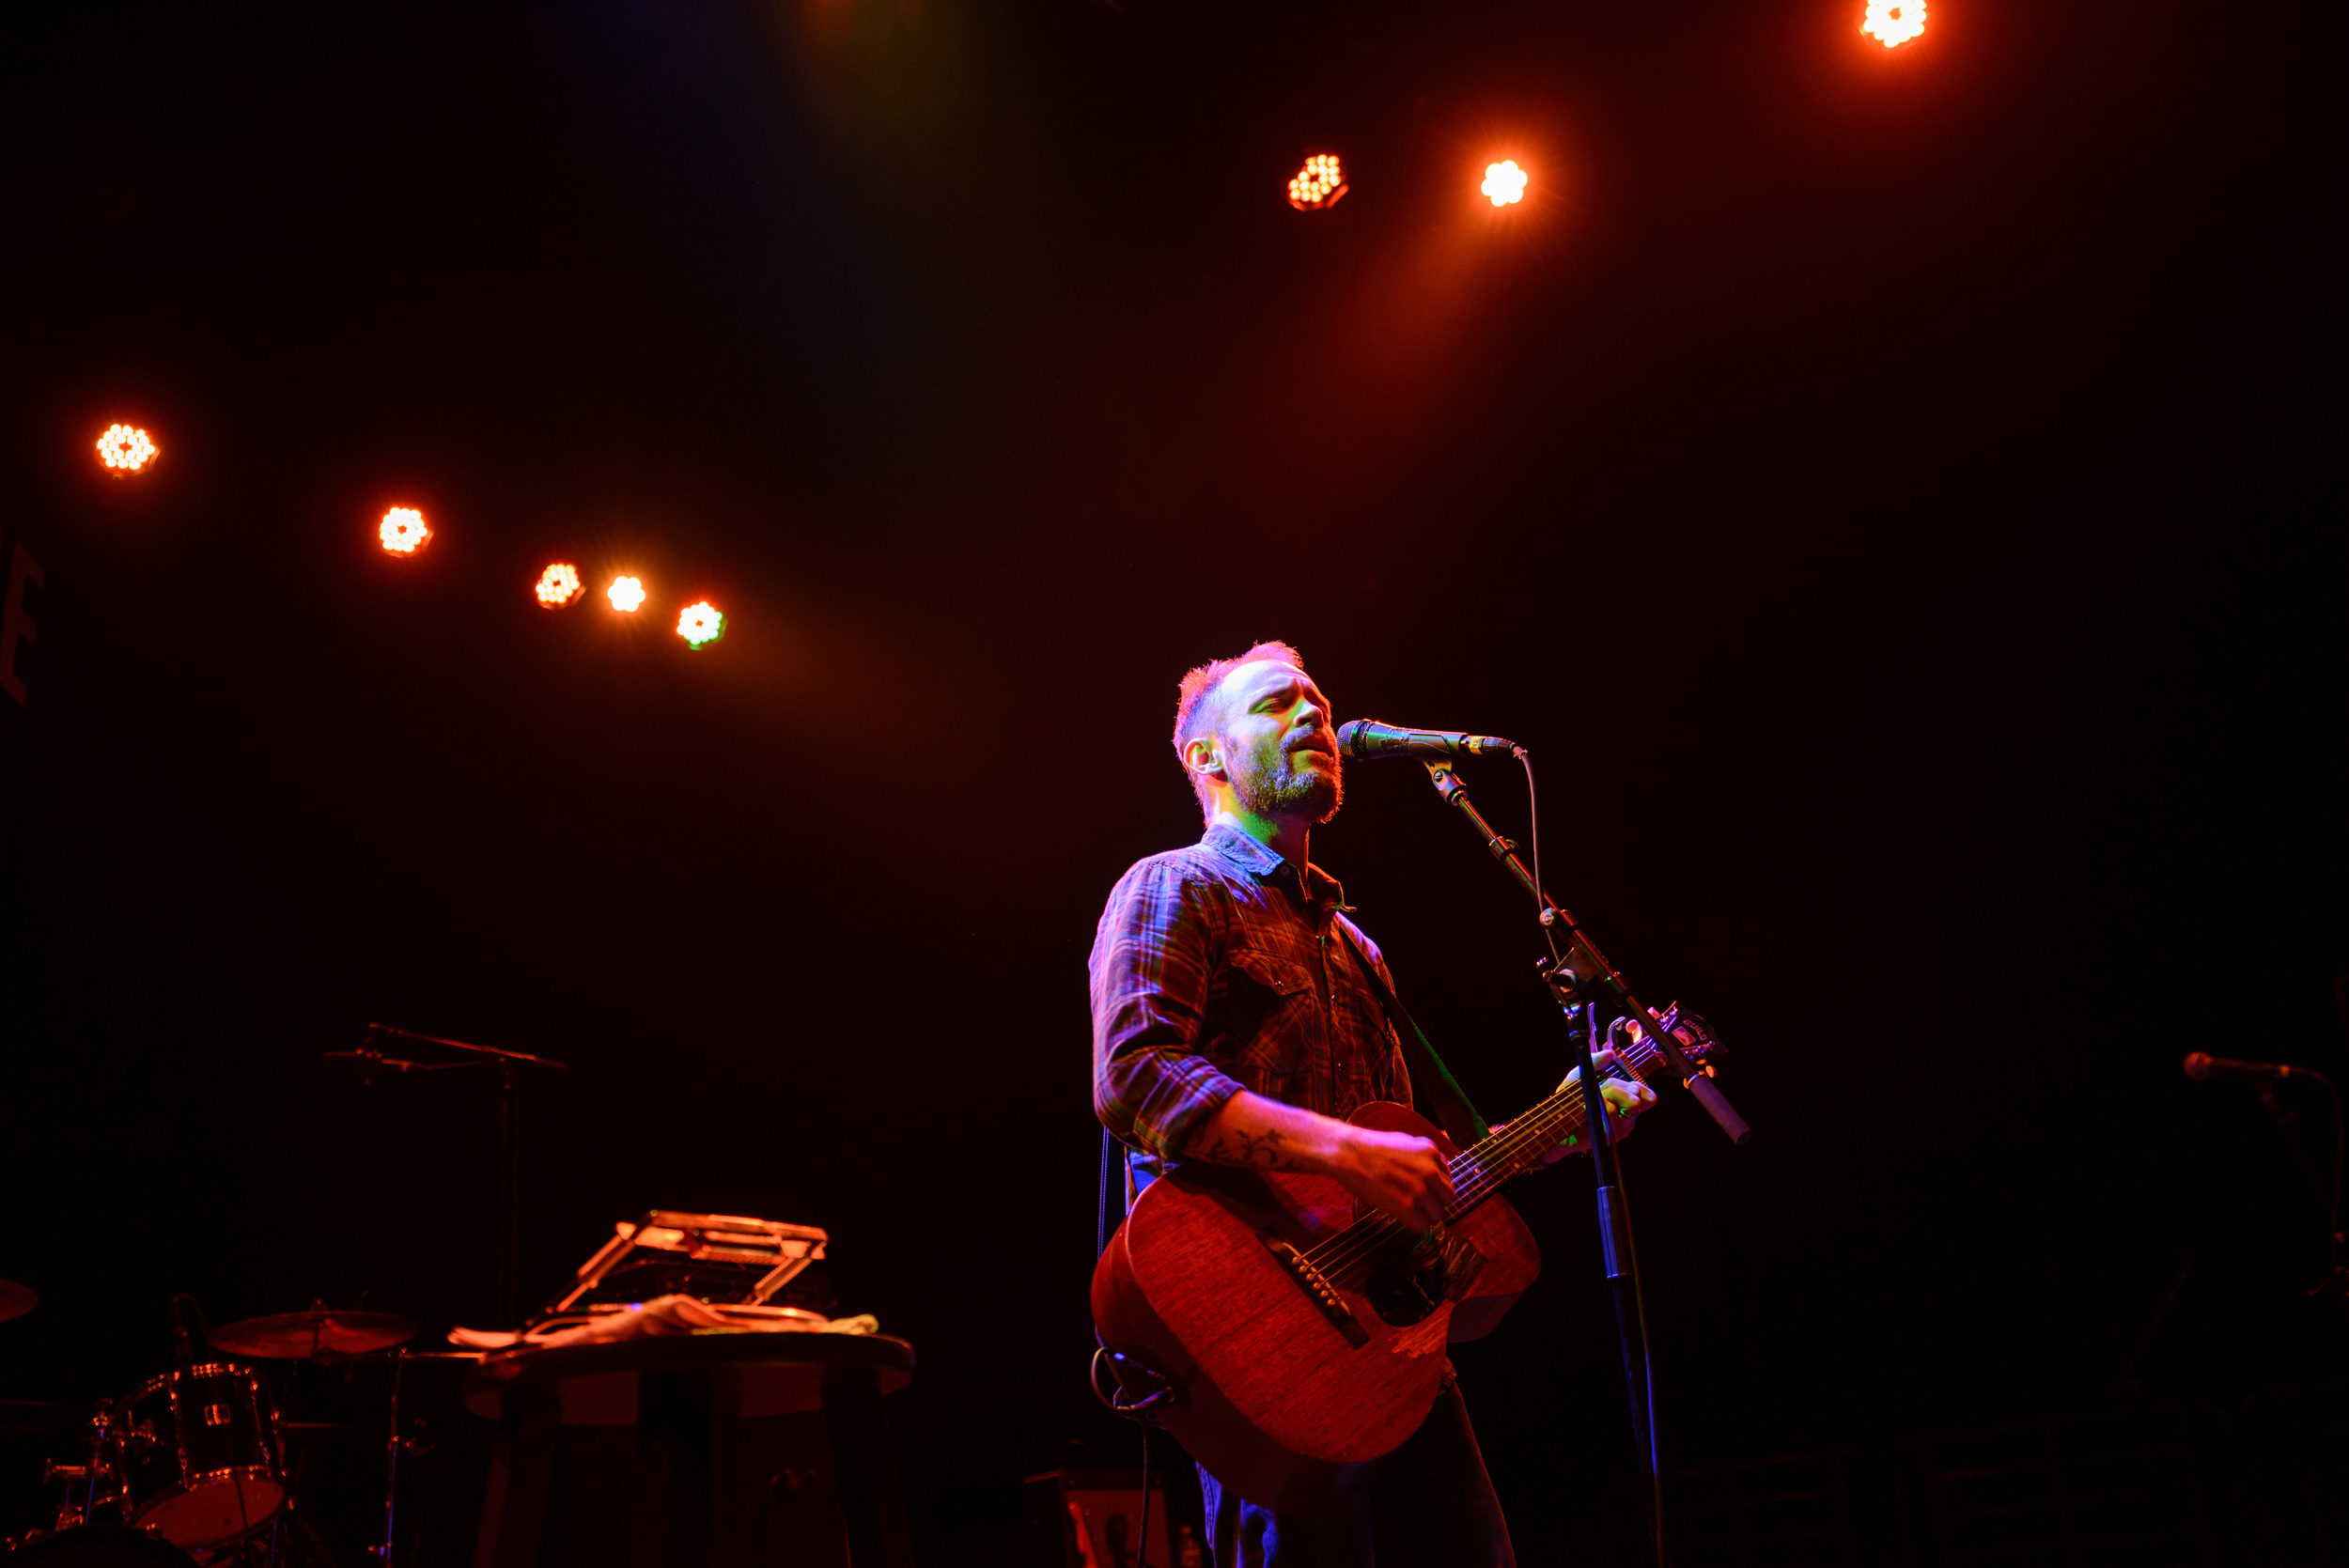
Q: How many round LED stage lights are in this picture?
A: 8